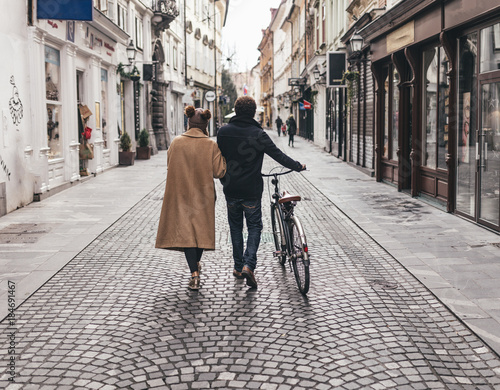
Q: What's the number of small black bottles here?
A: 0